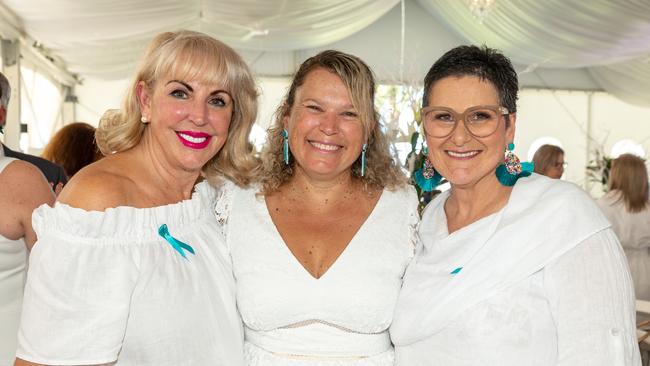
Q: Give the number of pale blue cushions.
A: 0